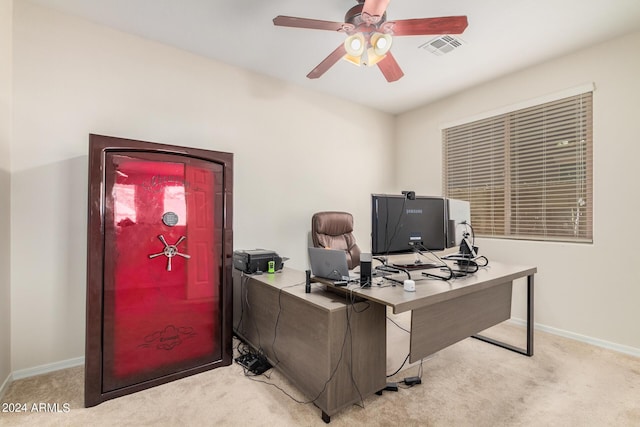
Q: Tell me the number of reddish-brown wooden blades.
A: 5